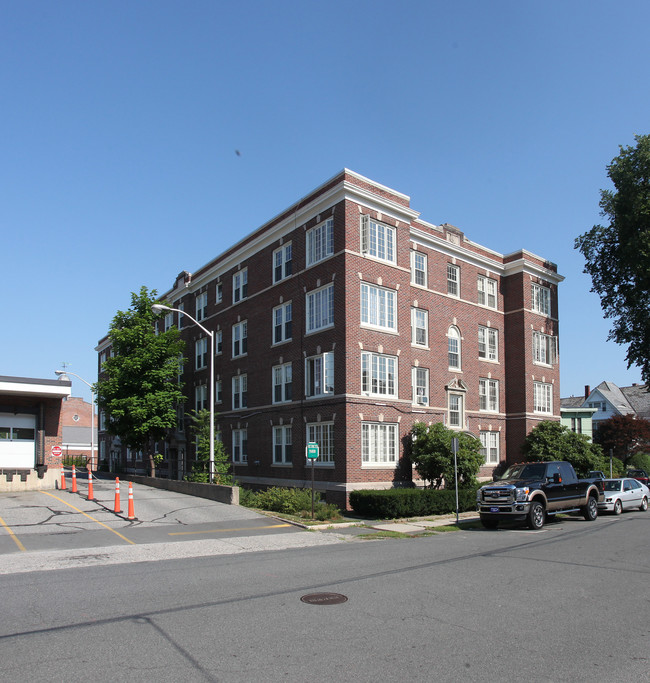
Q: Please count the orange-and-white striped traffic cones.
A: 5